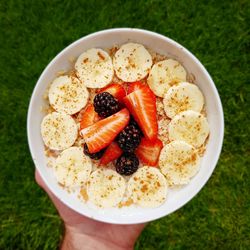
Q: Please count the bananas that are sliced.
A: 11